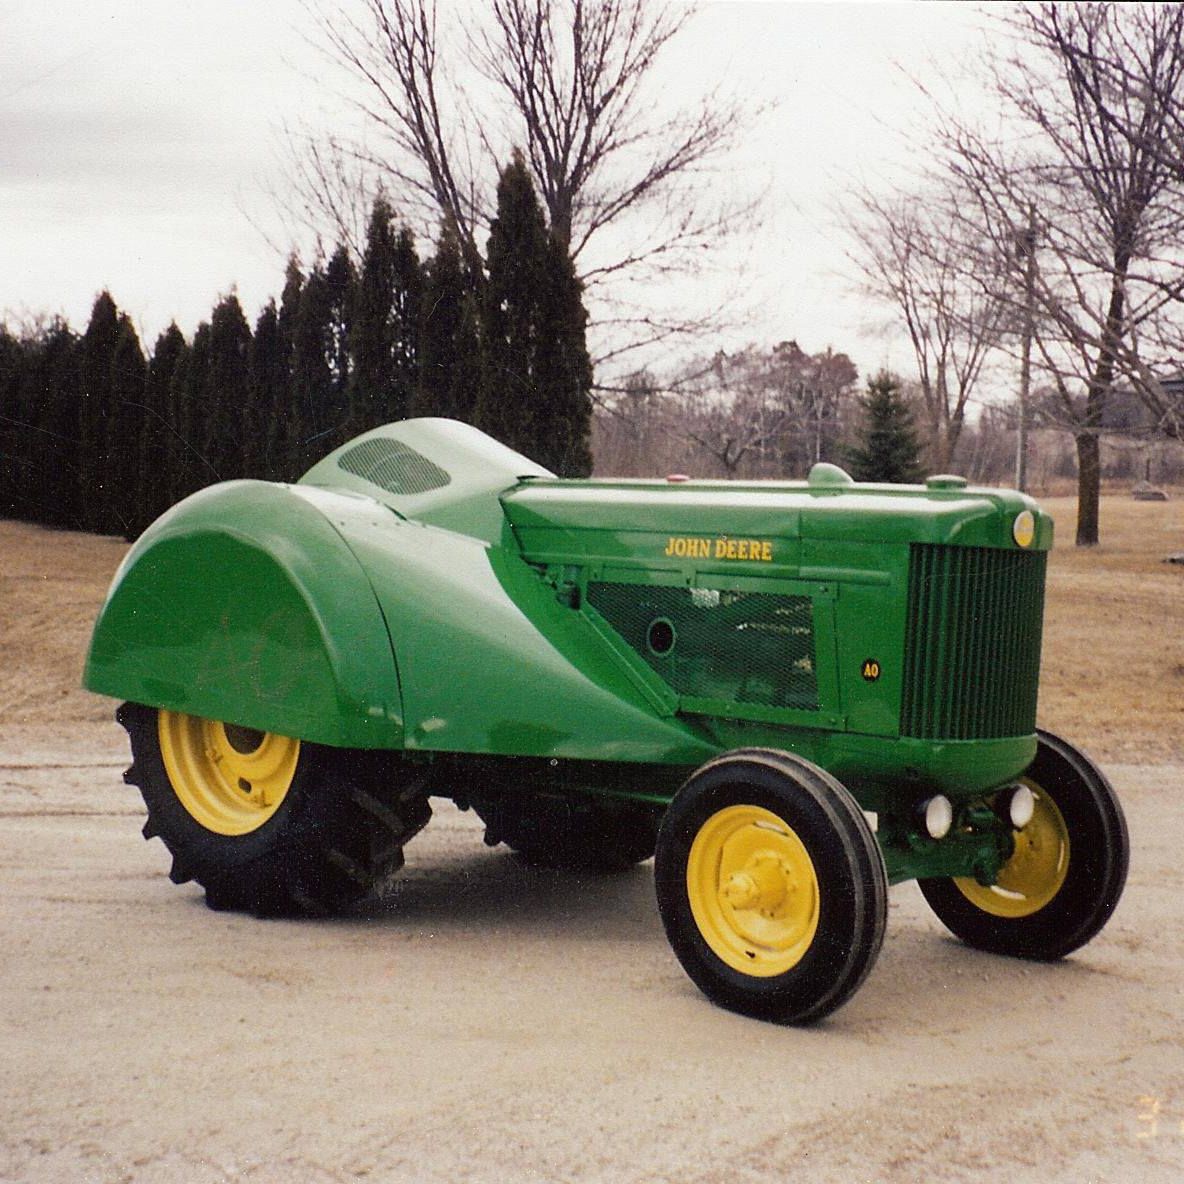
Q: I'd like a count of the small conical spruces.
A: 1